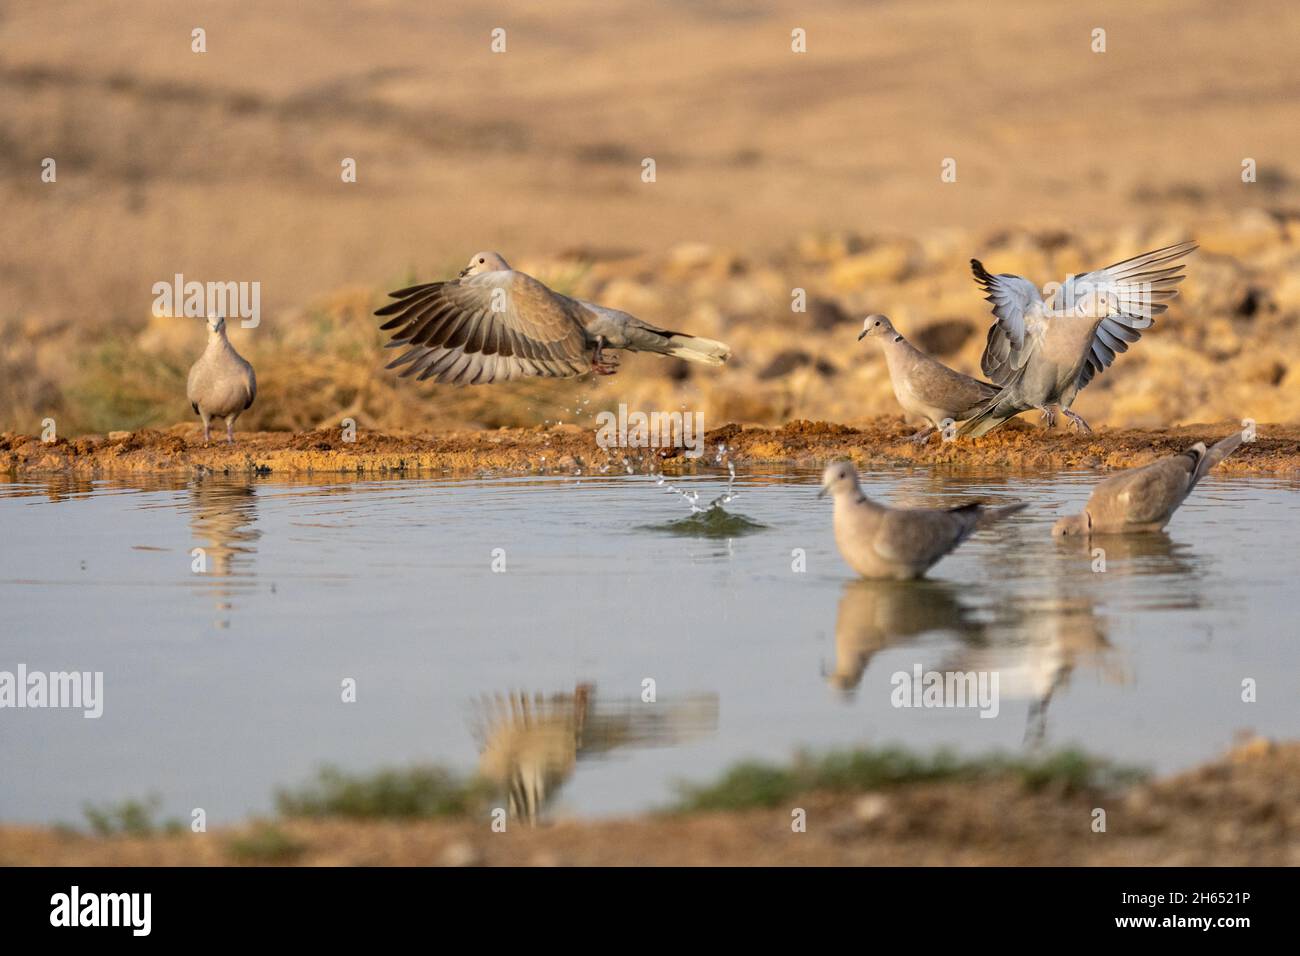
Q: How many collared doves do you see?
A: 6